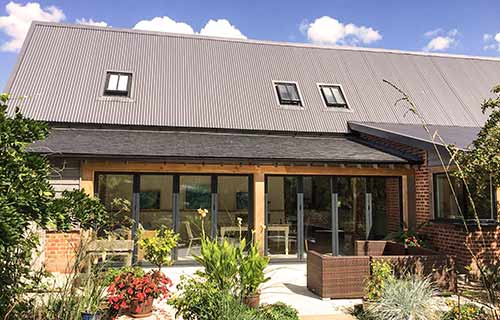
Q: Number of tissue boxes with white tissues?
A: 0